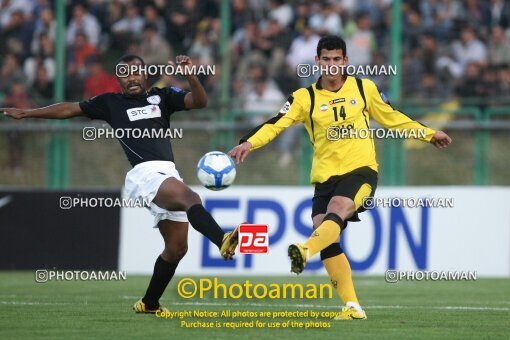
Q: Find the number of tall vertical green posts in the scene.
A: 3